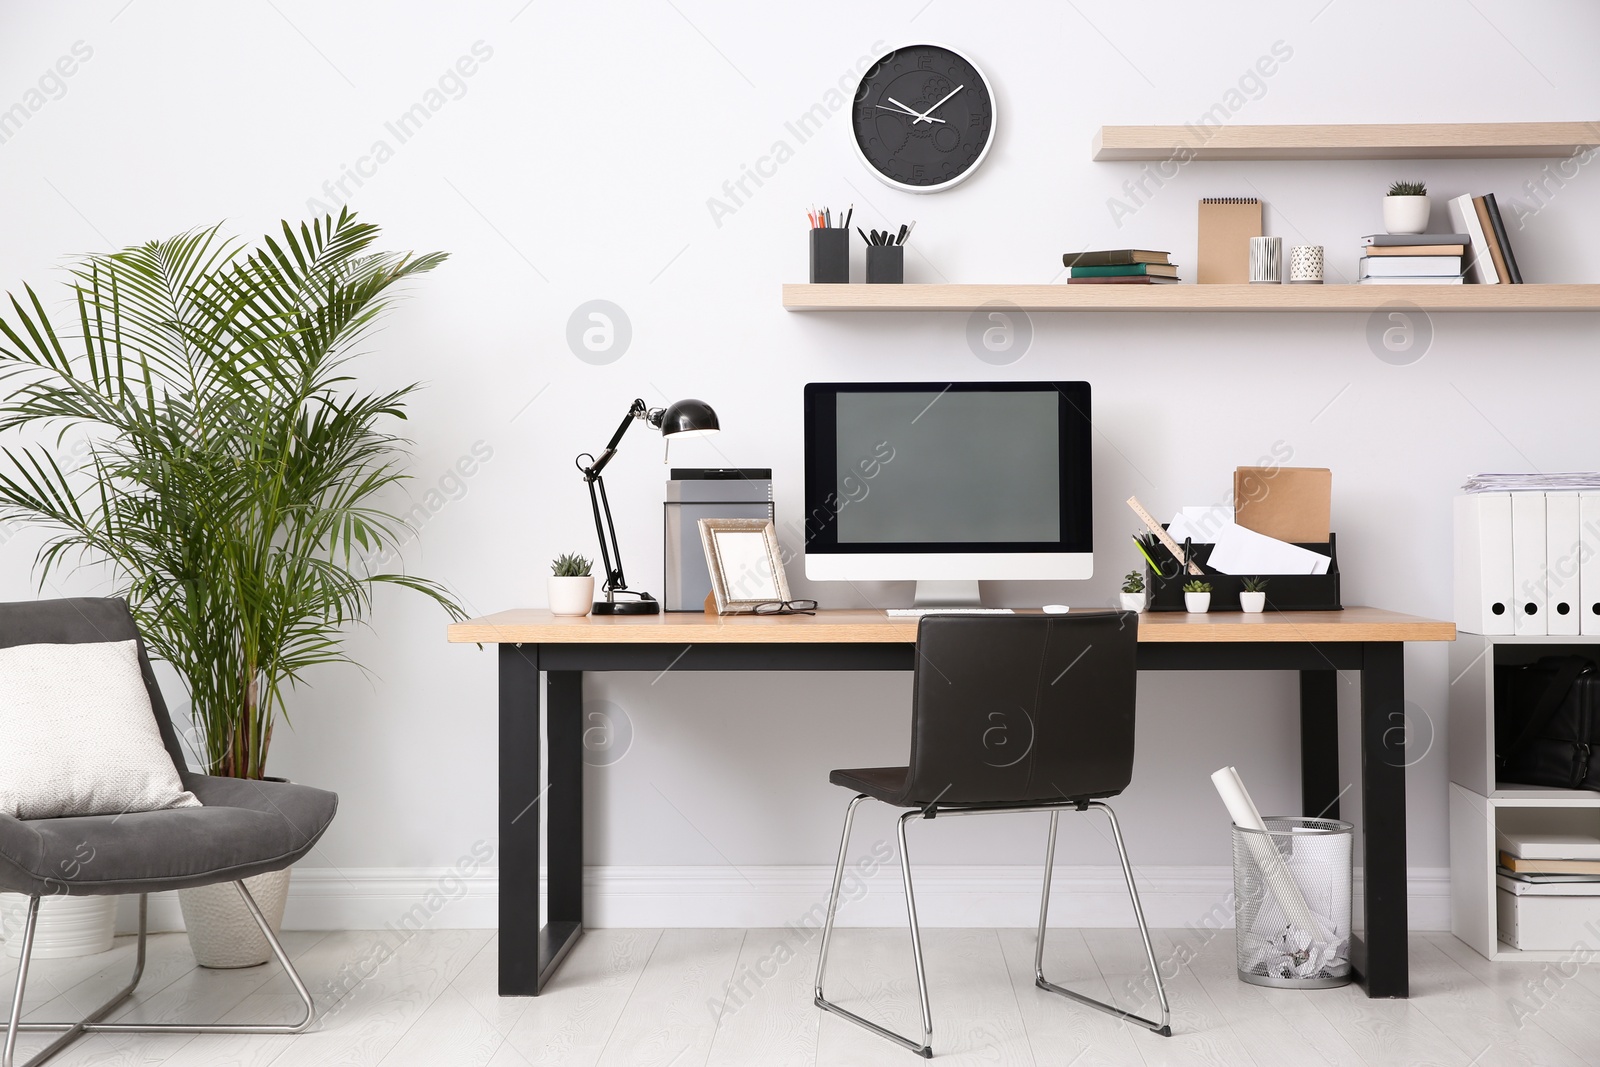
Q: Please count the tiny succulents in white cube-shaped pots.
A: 3